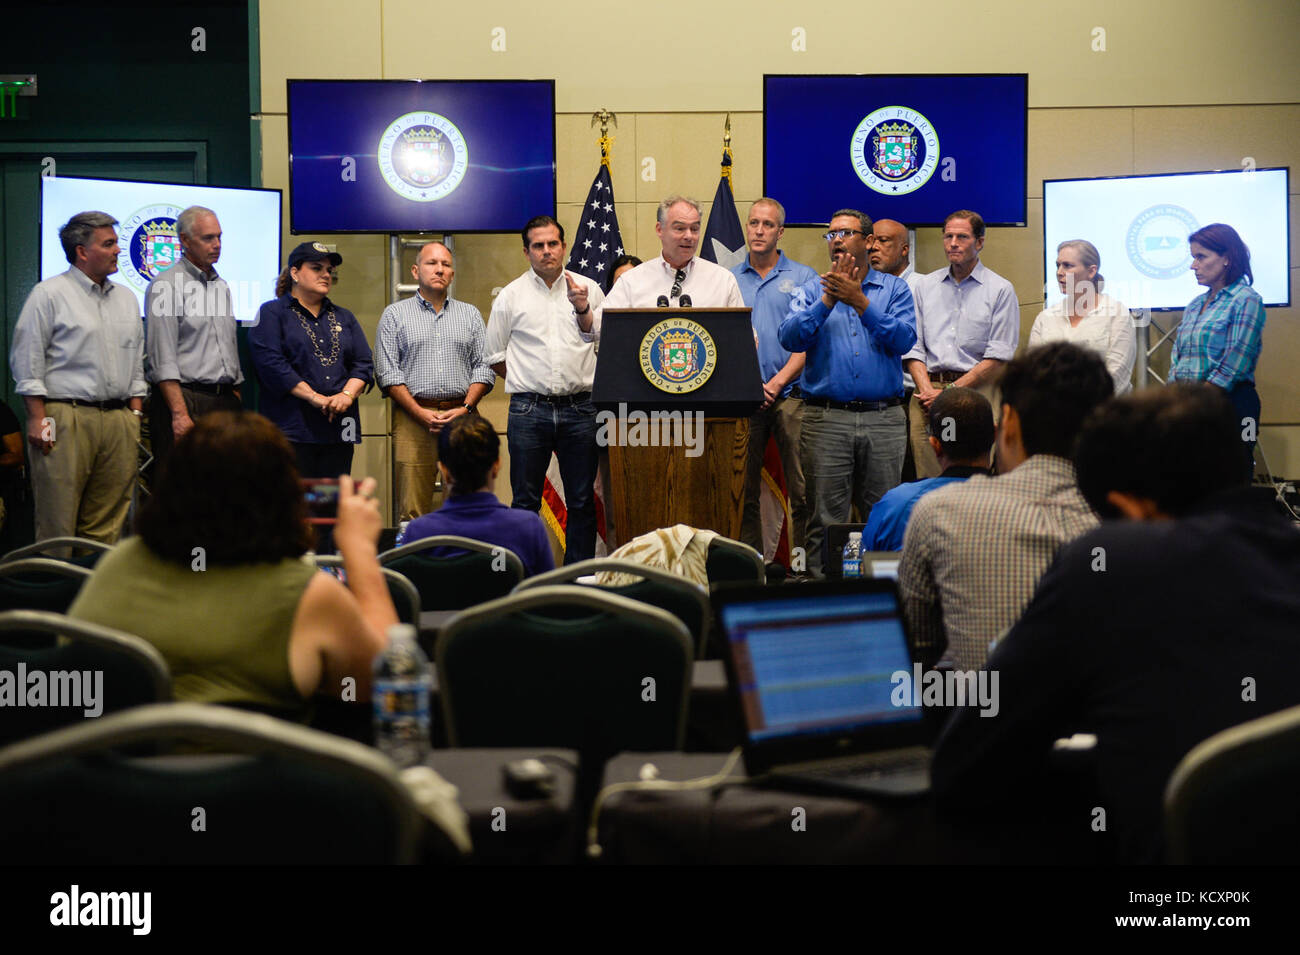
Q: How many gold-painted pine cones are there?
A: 0